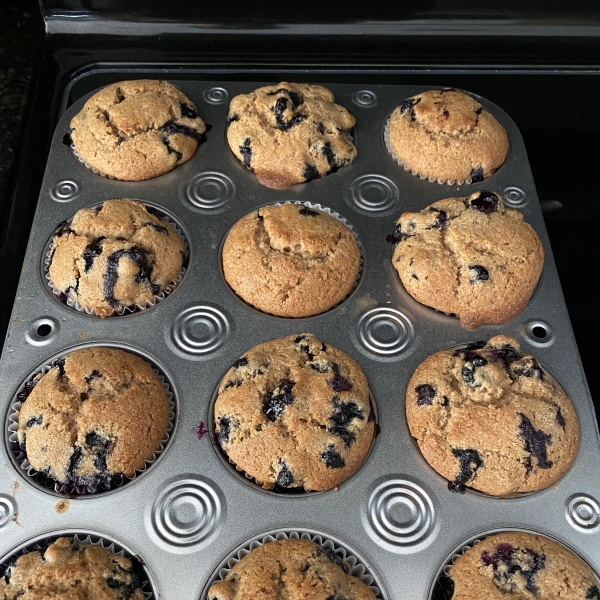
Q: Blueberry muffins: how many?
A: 12